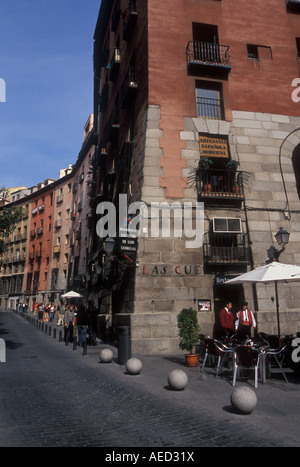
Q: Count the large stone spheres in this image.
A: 4